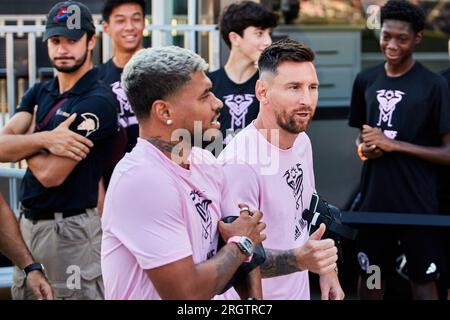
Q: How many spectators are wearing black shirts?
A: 4